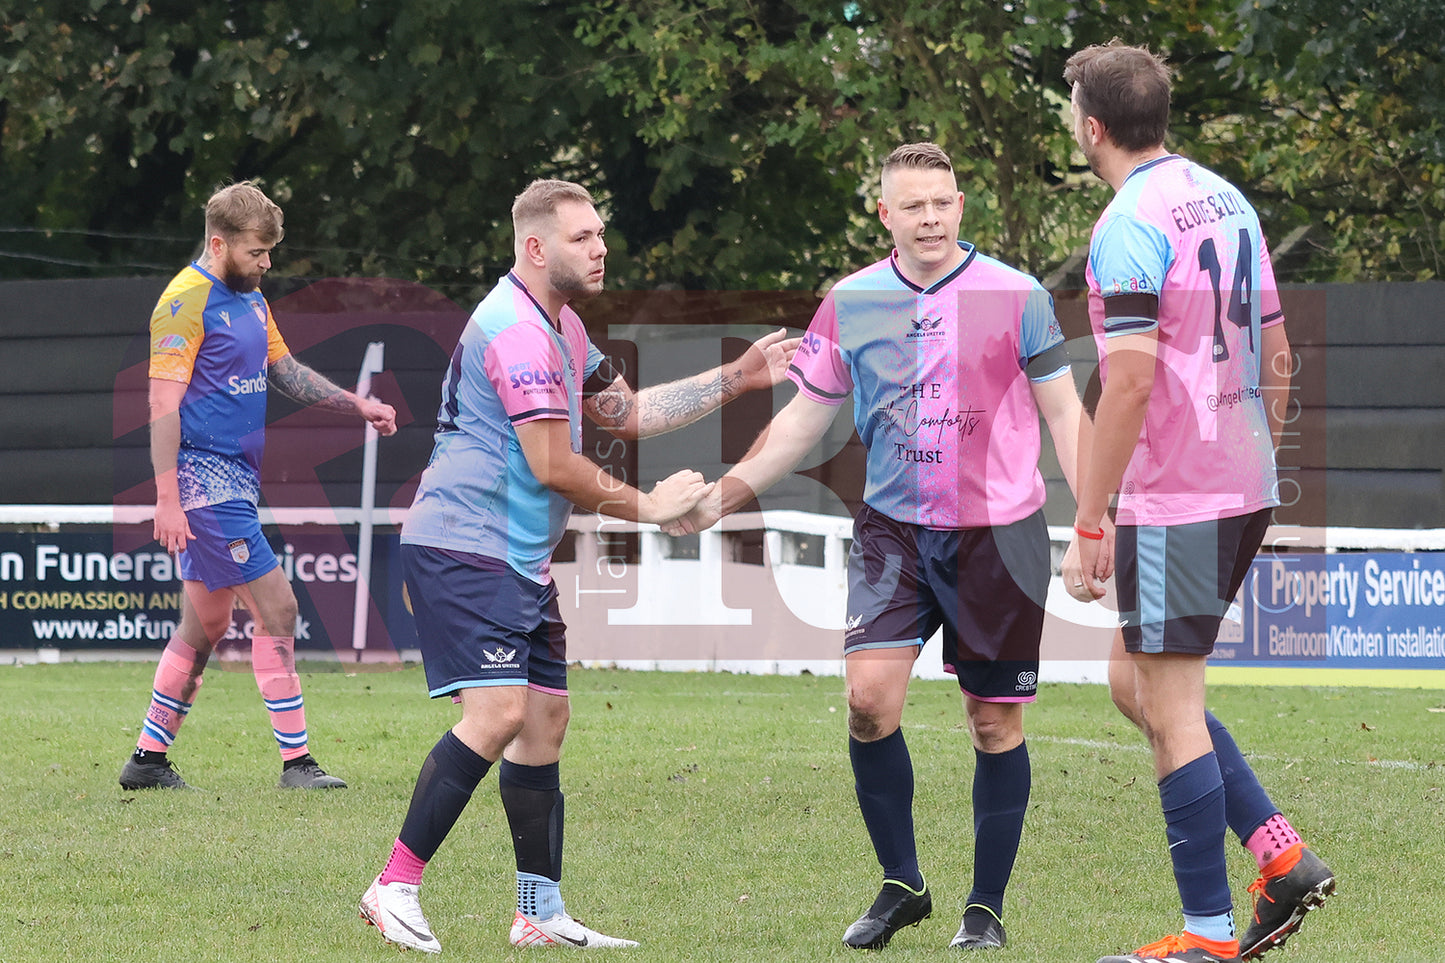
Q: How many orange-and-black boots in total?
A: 2